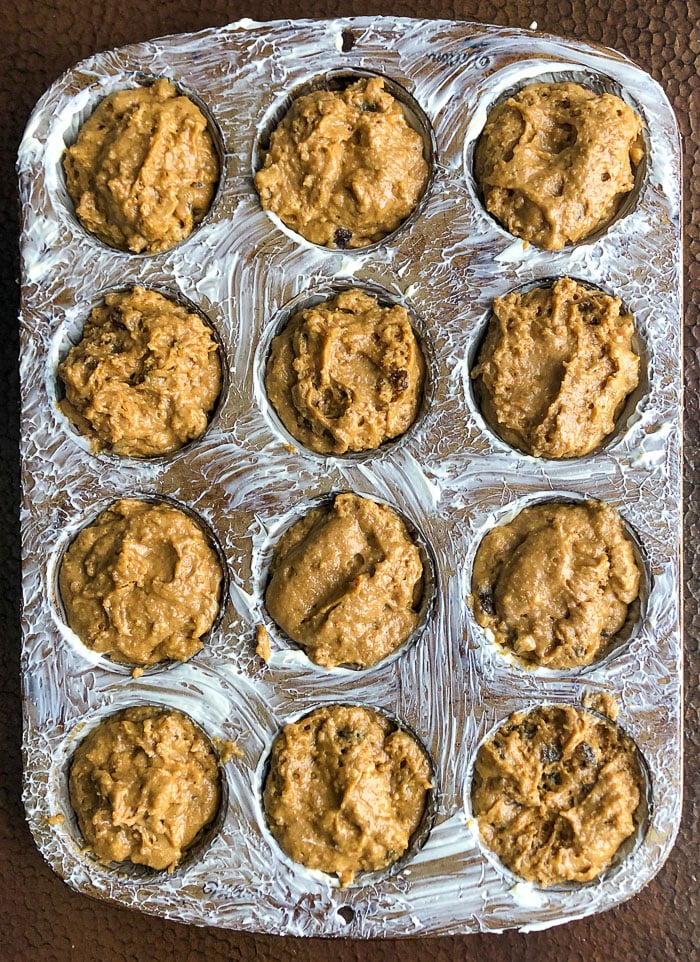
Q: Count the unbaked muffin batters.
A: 12